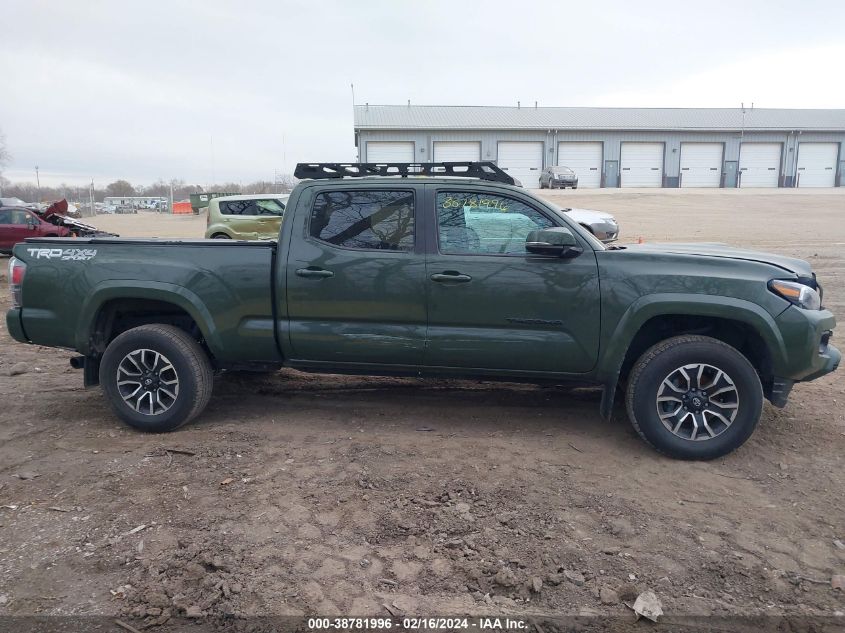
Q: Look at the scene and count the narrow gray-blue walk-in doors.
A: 2